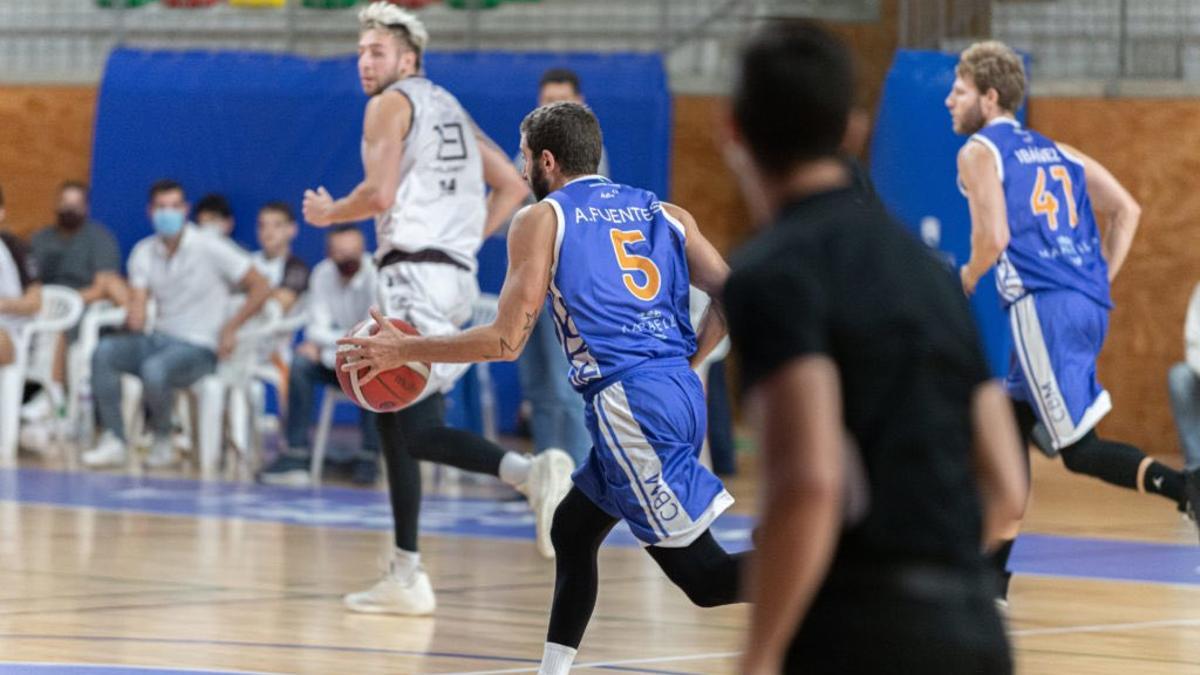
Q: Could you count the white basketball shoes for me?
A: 2